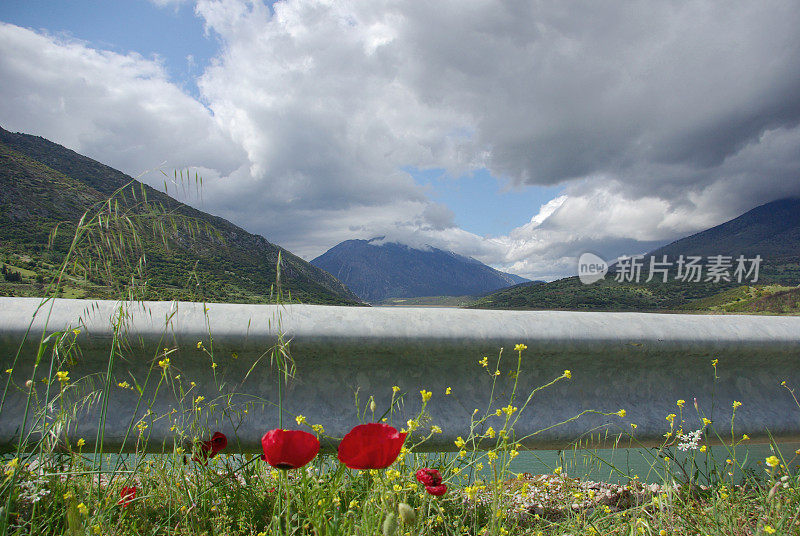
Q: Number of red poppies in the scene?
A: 5